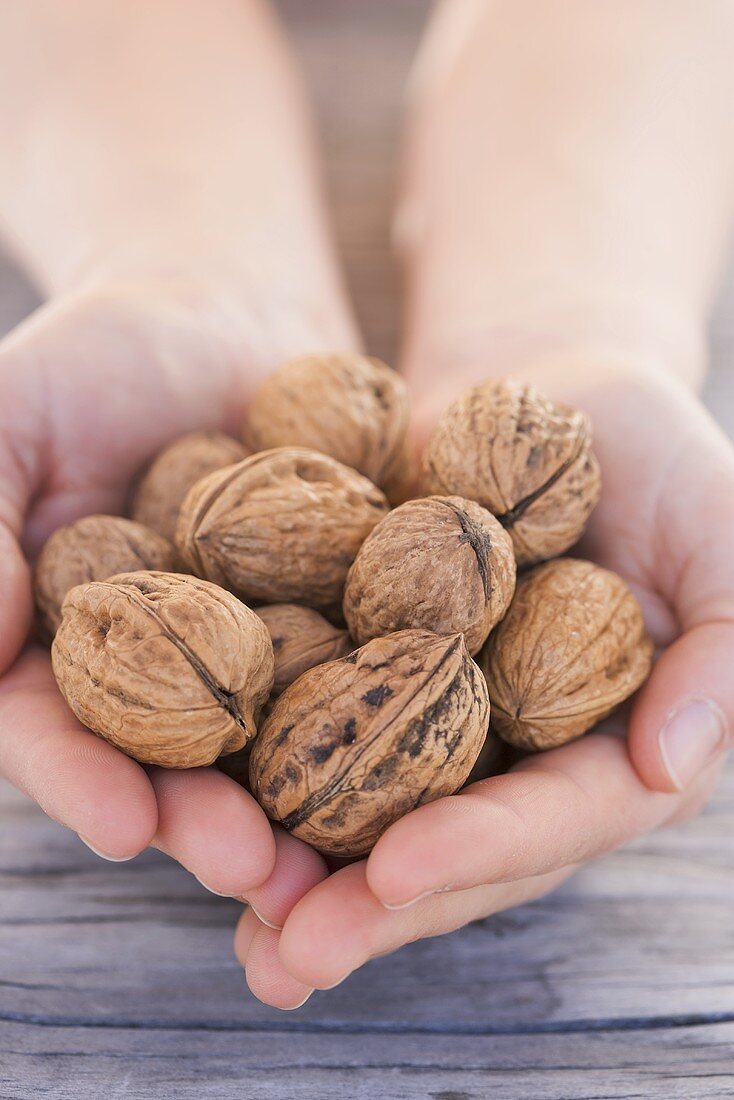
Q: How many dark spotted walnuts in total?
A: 1